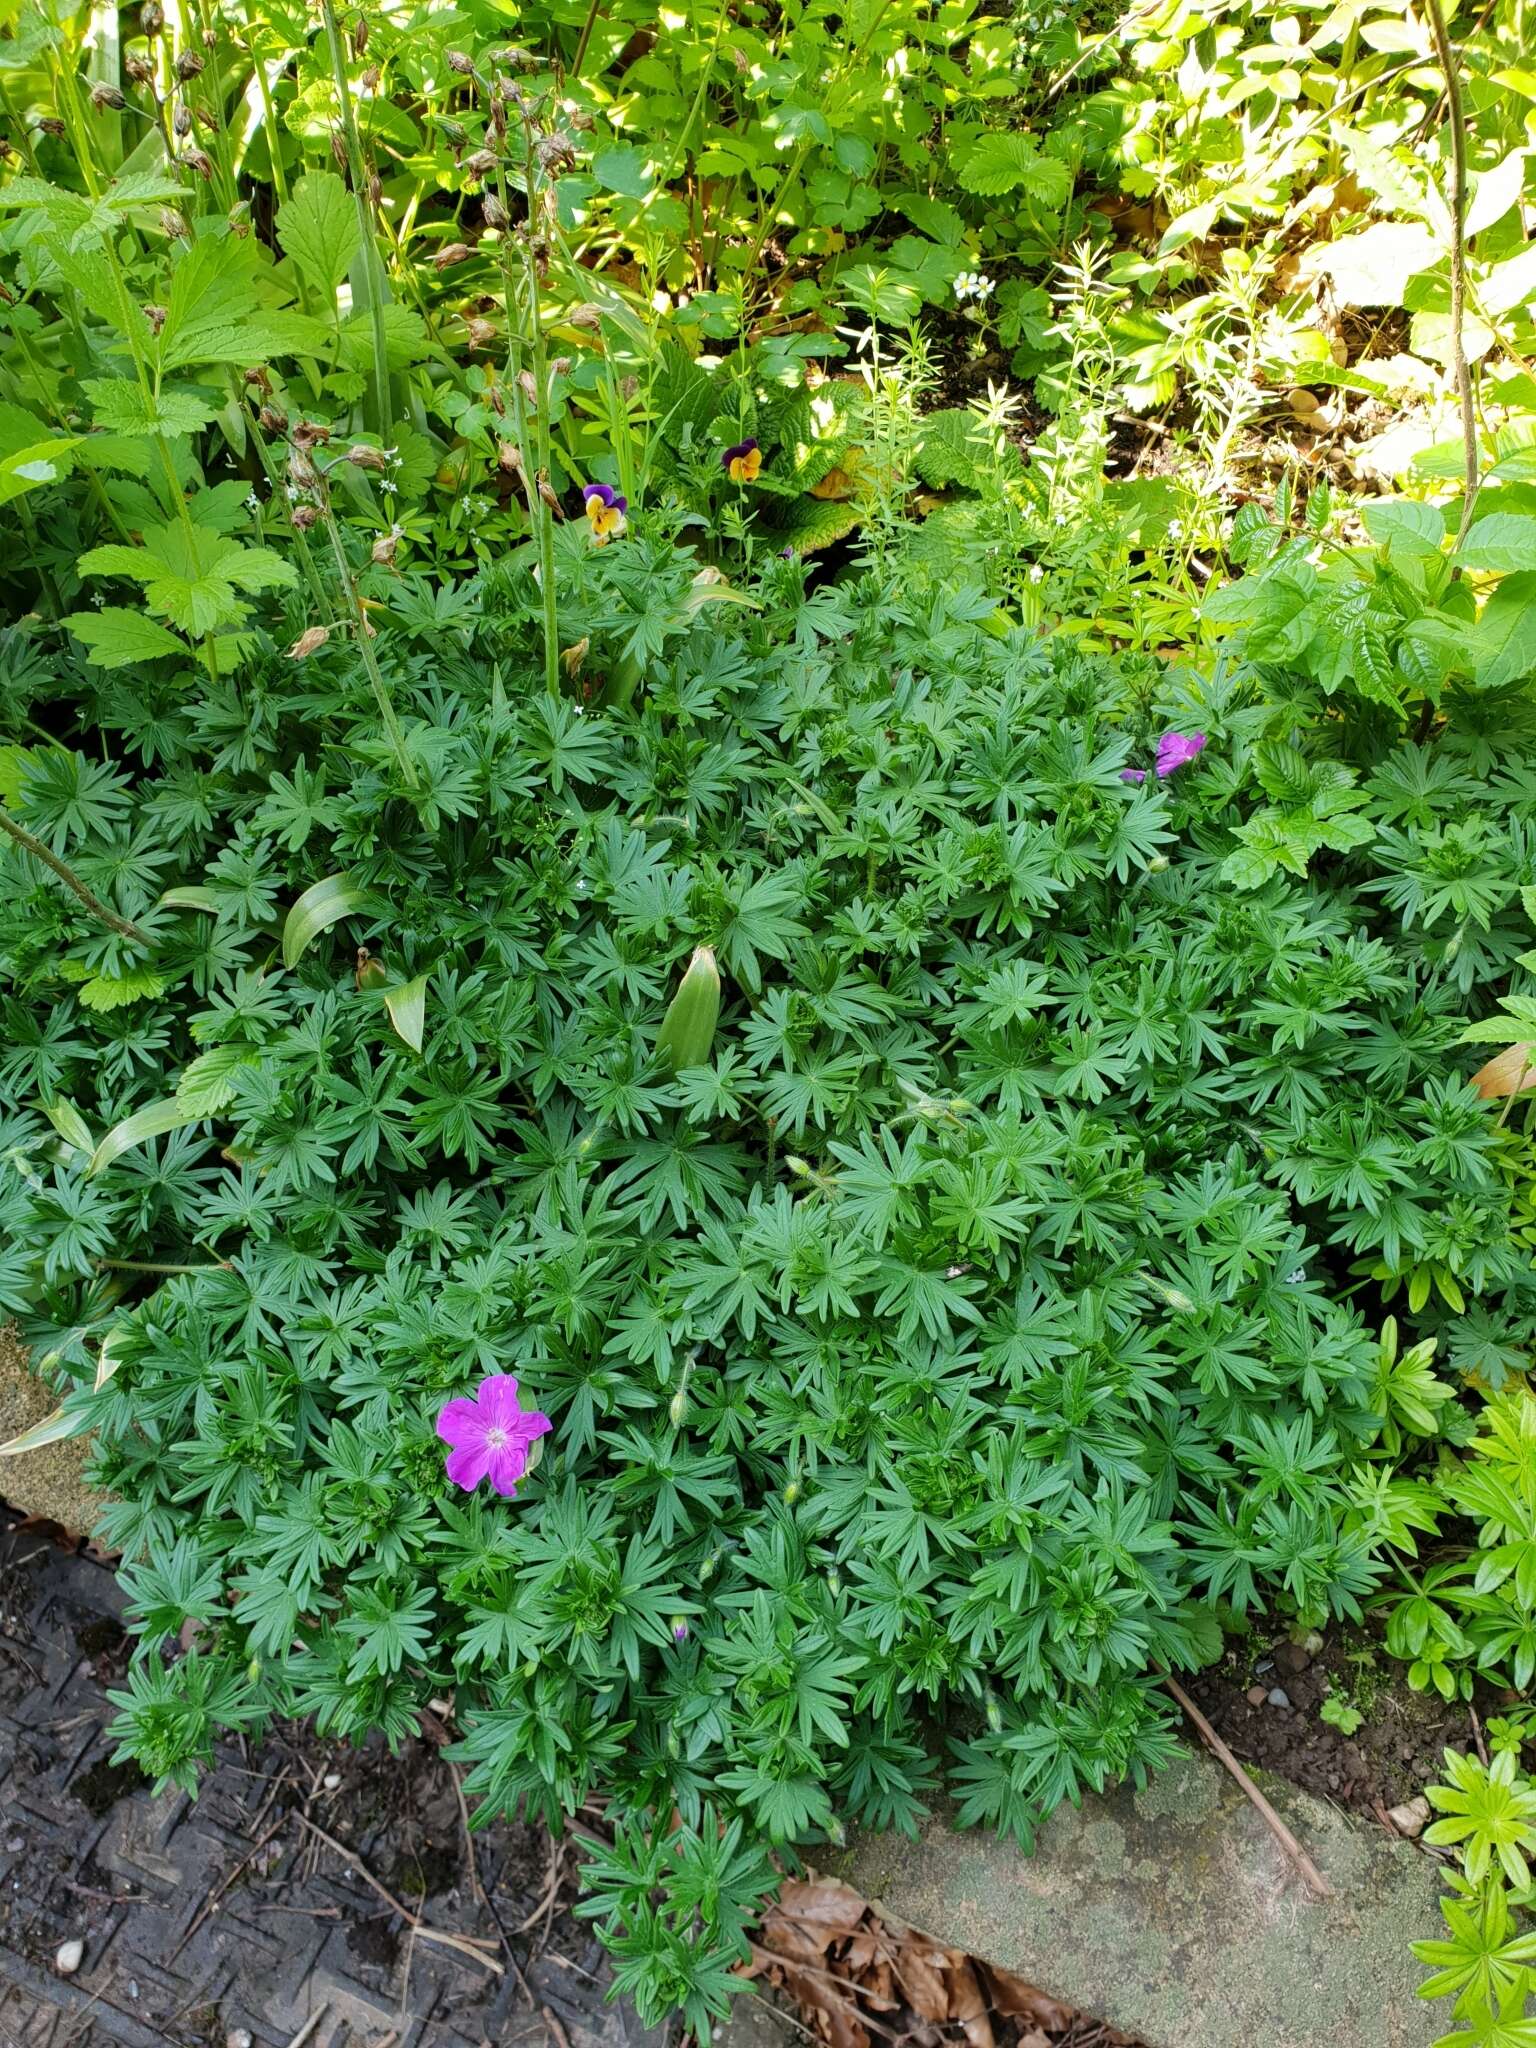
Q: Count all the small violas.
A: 2